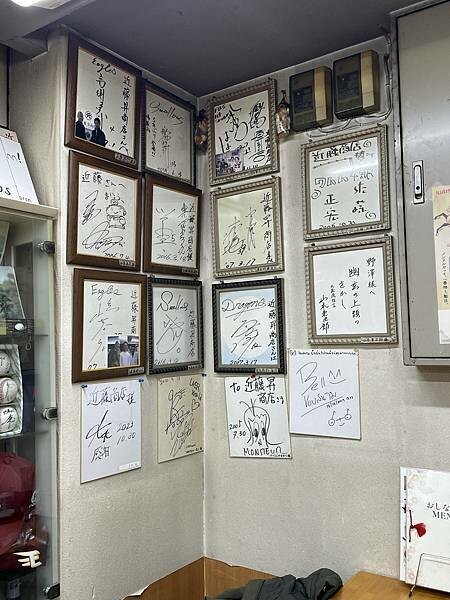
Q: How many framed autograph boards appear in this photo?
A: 11